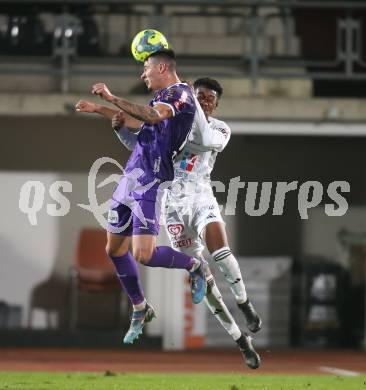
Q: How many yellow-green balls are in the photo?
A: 1